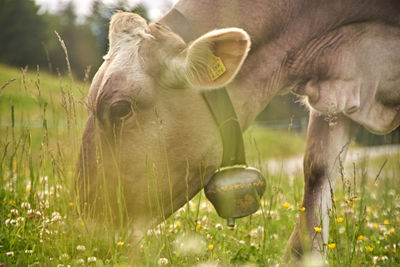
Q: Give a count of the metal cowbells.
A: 1